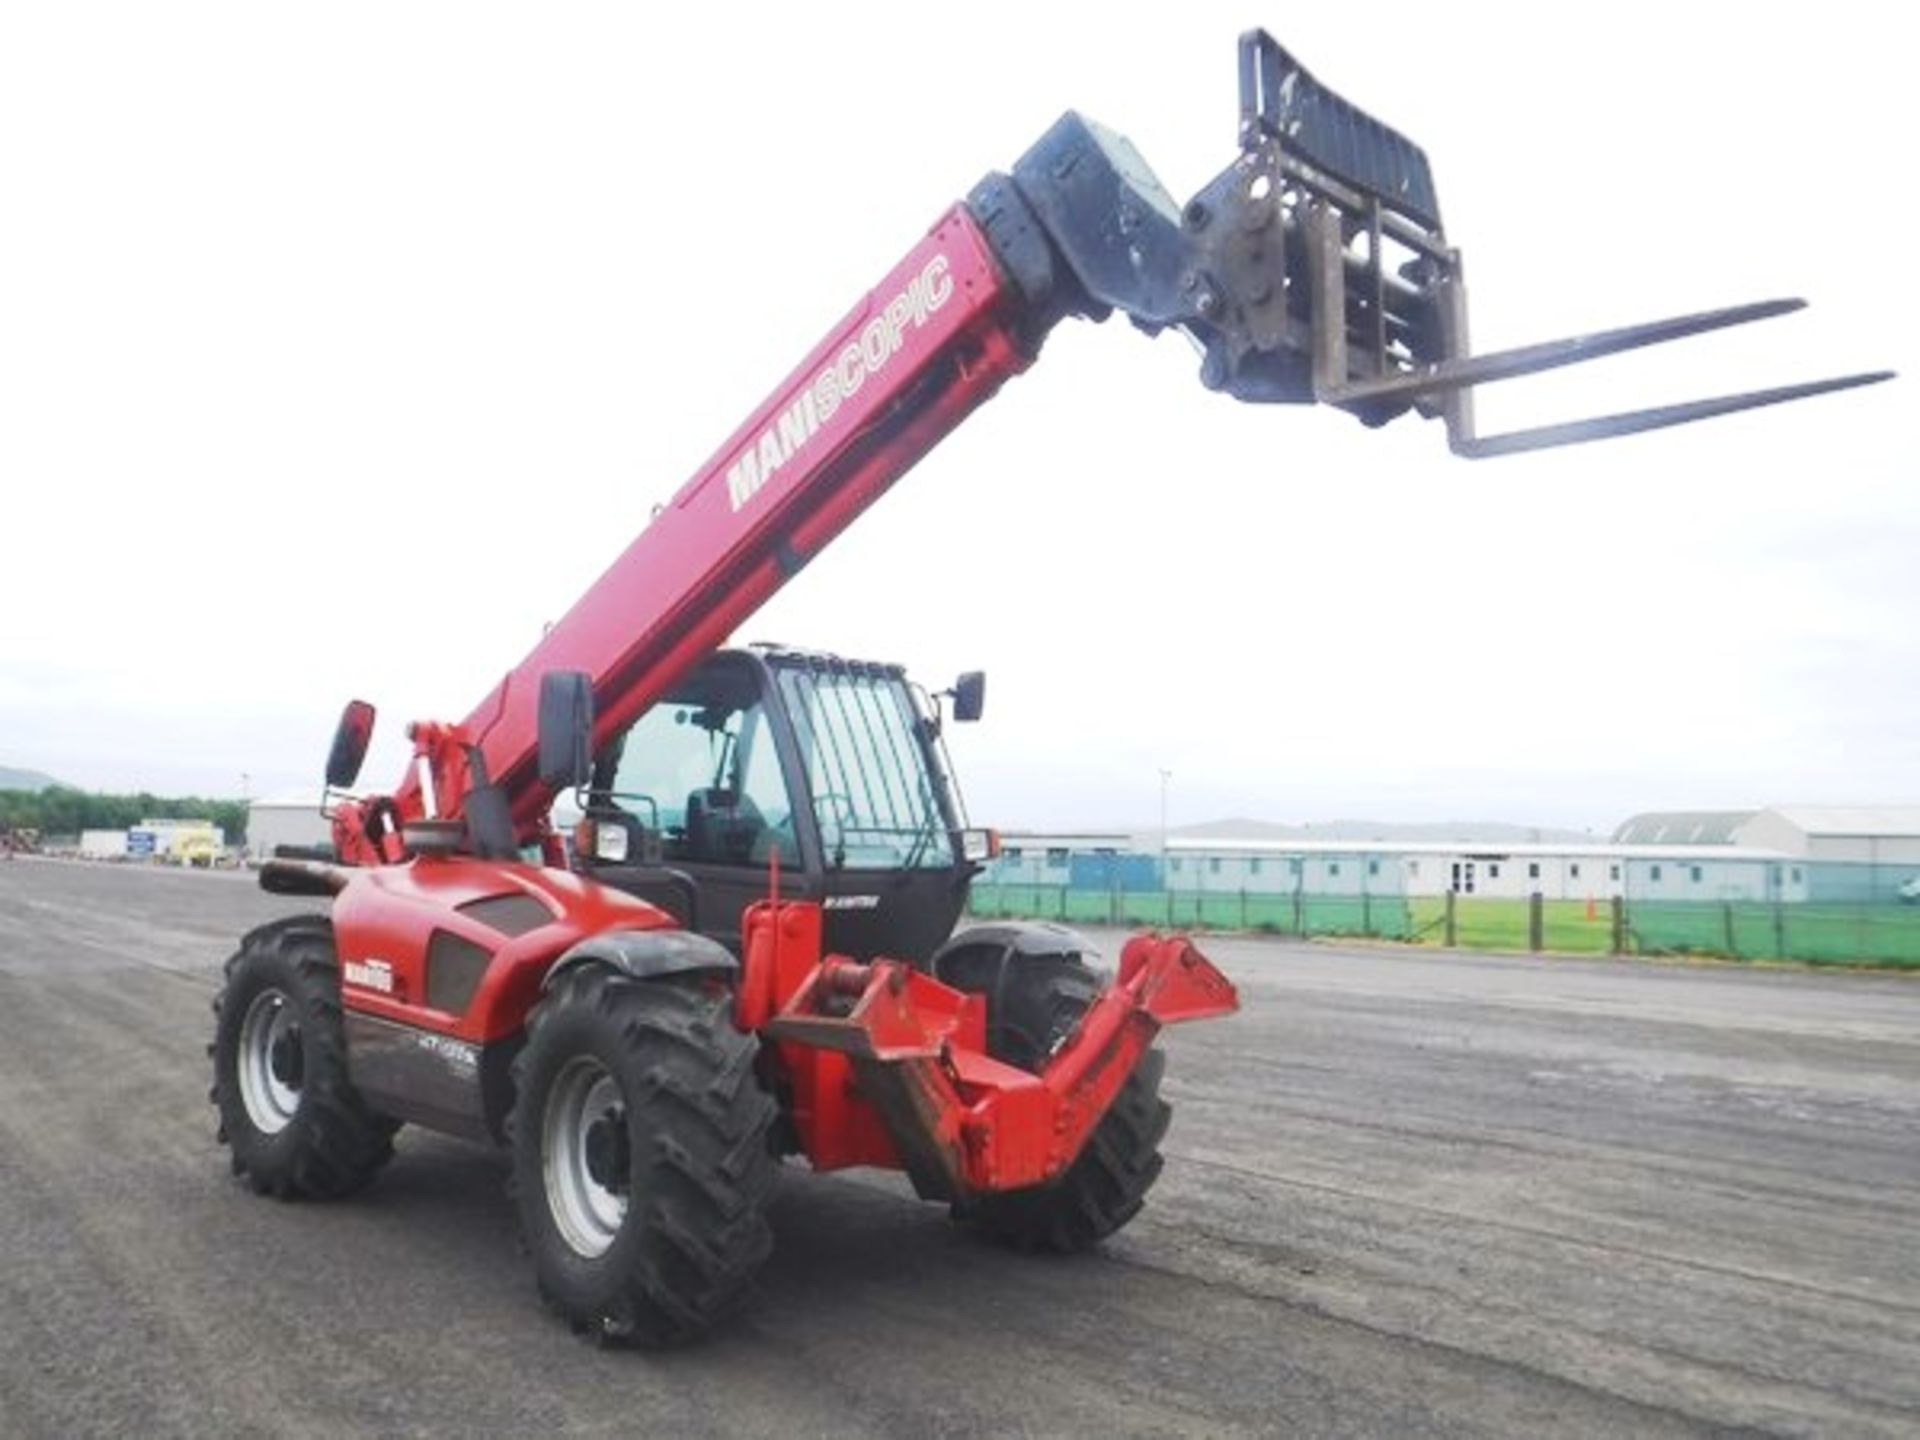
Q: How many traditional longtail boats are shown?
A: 0